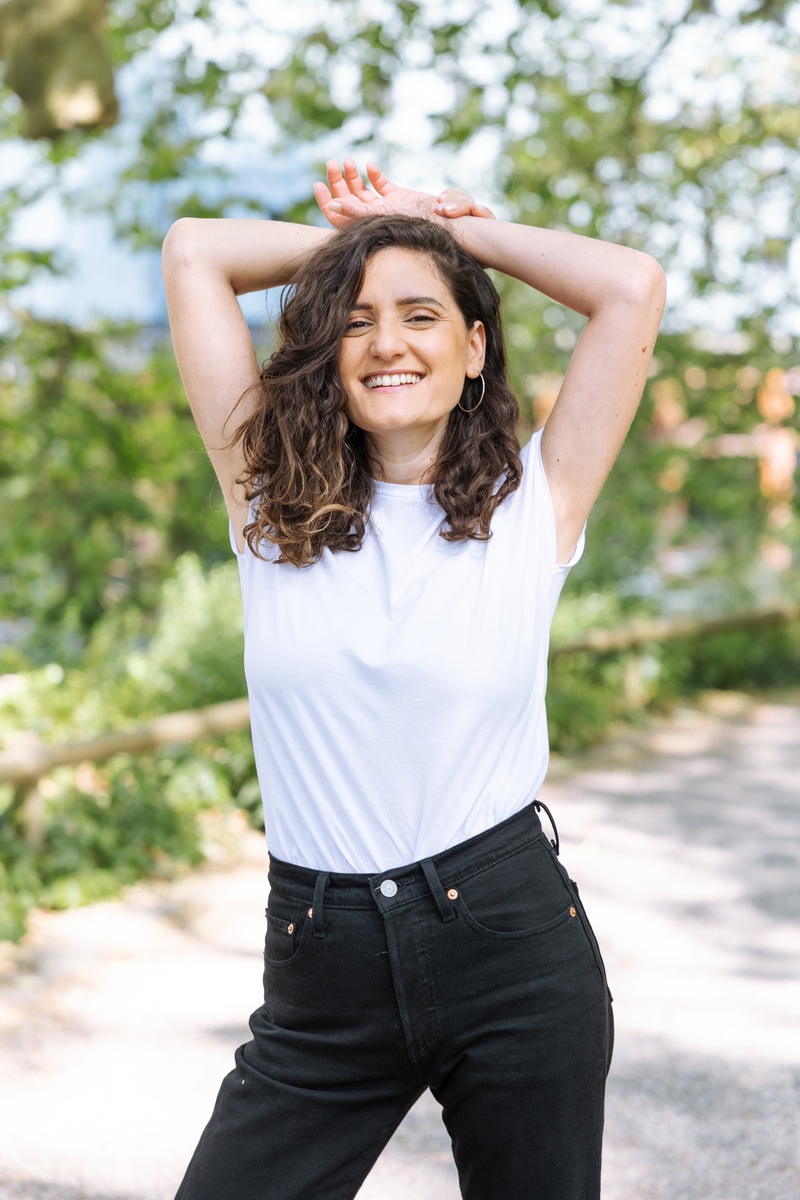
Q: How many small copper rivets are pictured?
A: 4